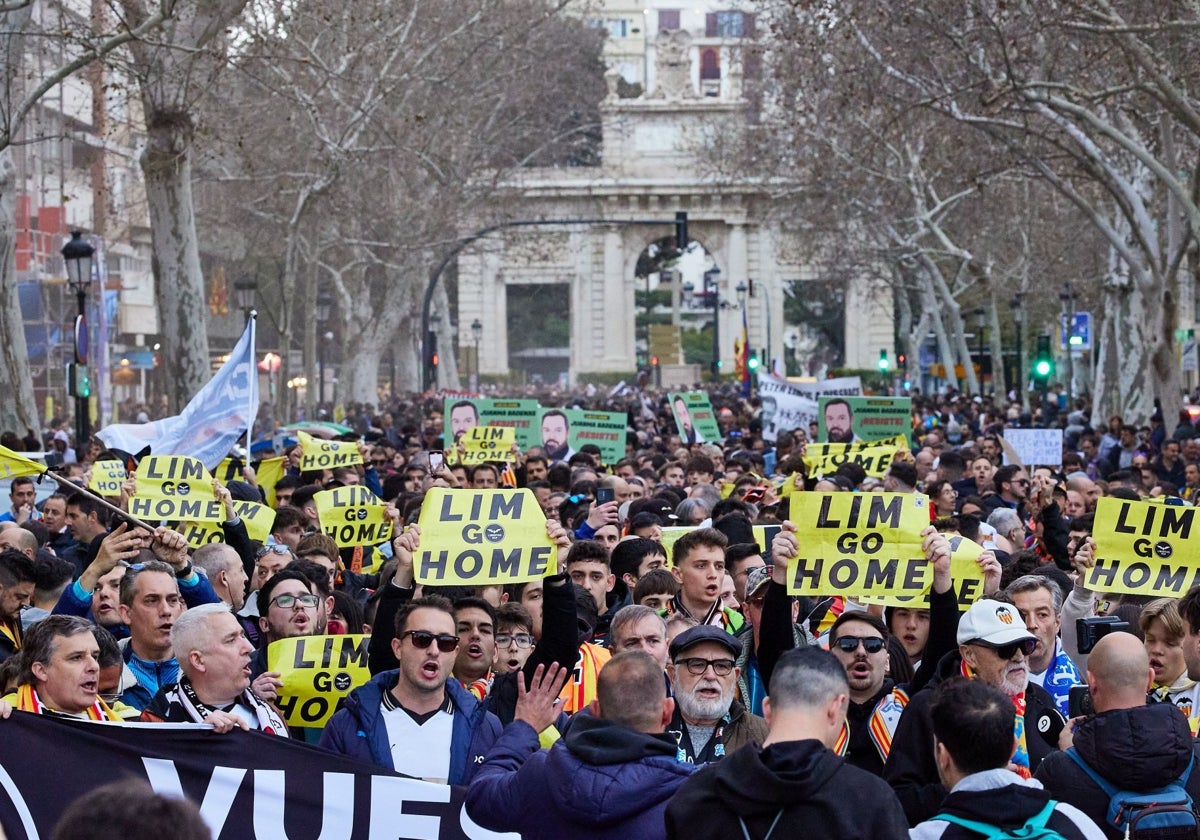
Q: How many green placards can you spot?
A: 4